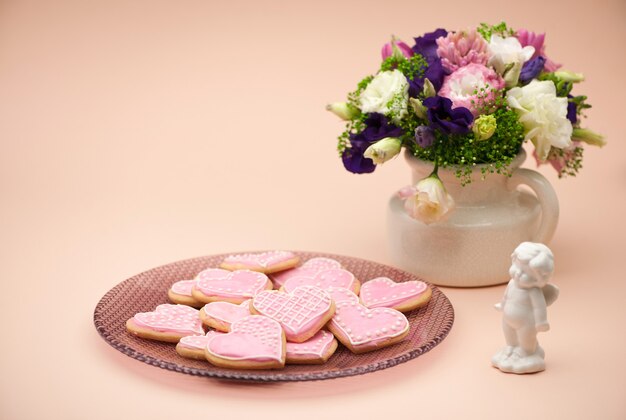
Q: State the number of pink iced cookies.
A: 14